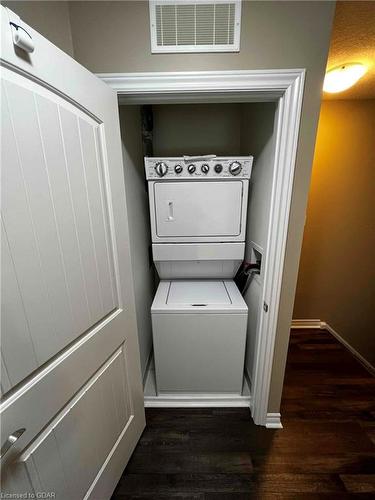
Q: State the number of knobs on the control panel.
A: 6